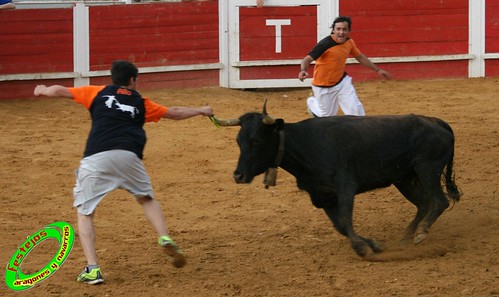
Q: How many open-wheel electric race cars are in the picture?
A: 0